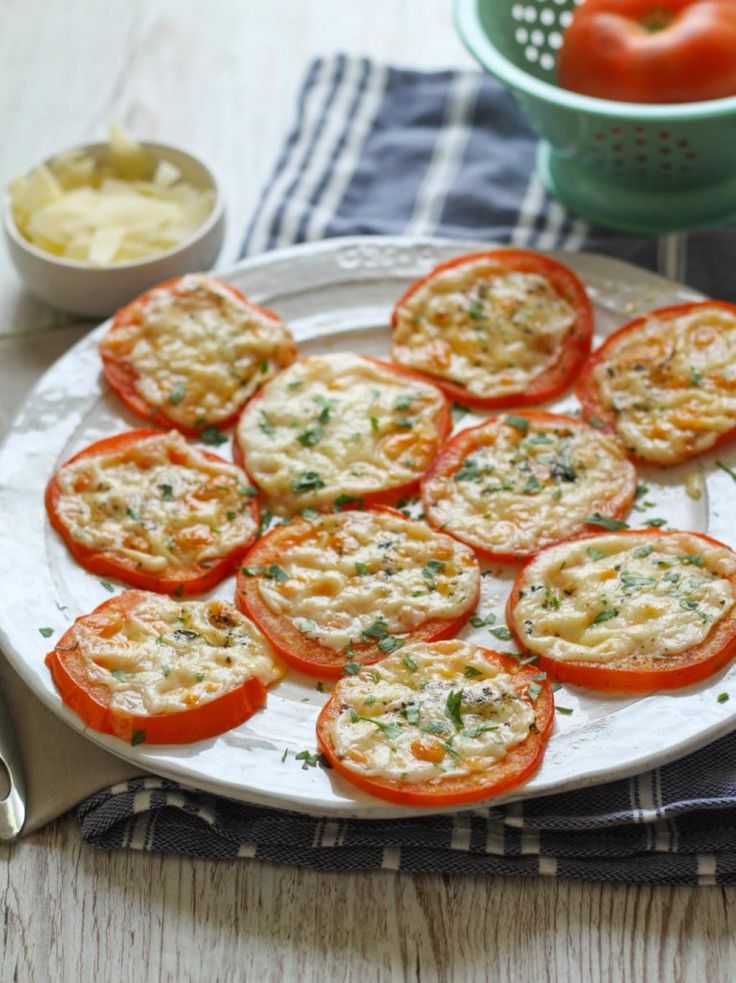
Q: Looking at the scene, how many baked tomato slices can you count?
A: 10